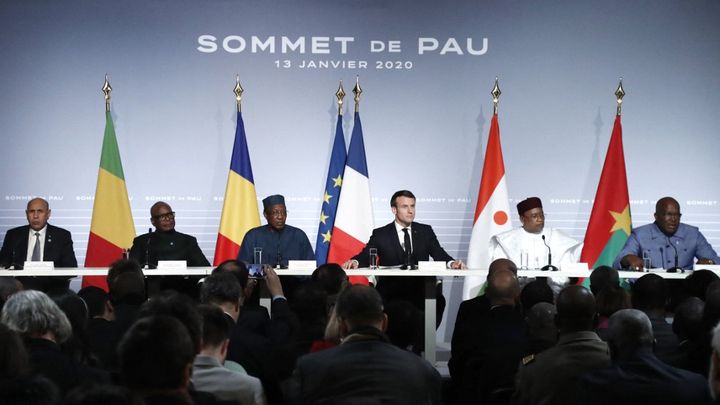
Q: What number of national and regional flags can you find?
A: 6